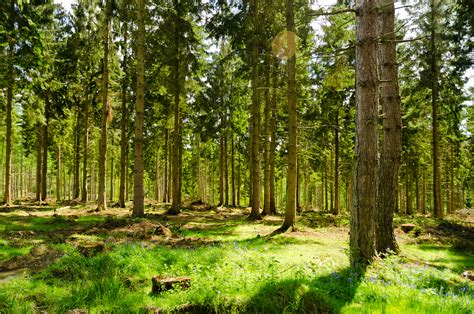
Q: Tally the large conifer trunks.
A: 2